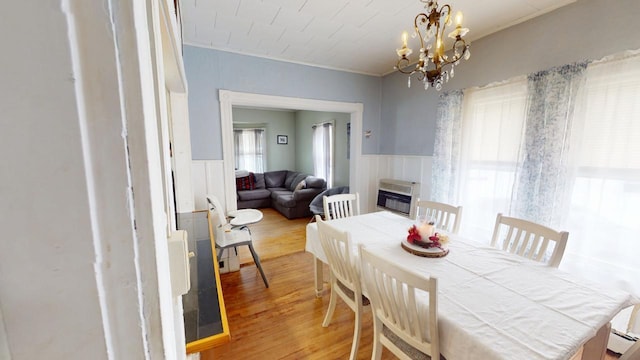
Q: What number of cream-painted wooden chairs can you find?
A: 5